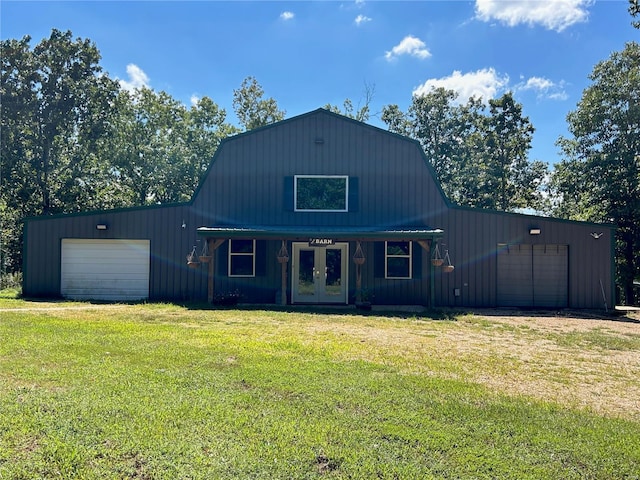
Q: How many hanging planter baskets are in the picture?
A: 6